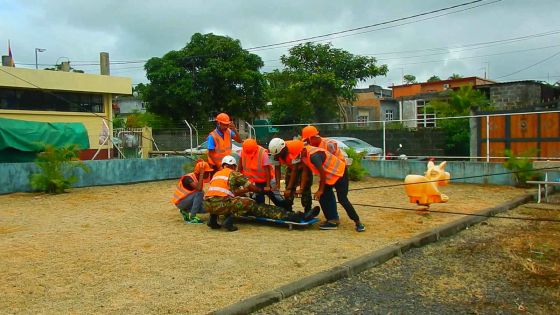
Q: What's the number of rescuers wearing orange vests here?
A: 7